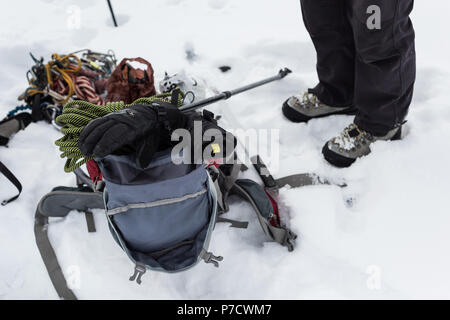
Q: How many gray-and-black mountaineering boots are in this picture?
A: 2